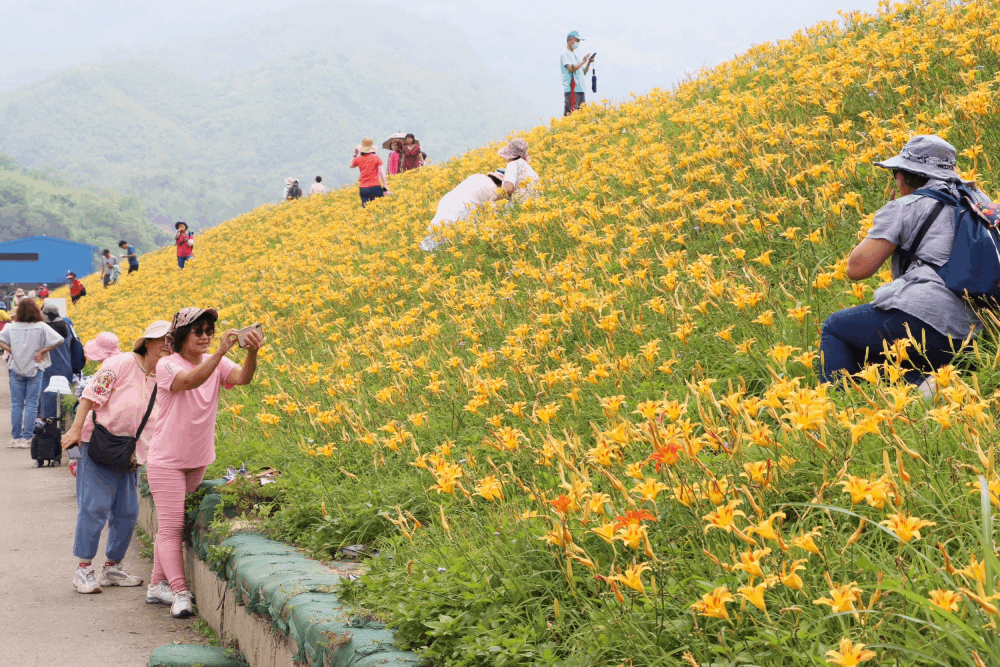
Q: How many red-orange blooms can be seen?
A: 3